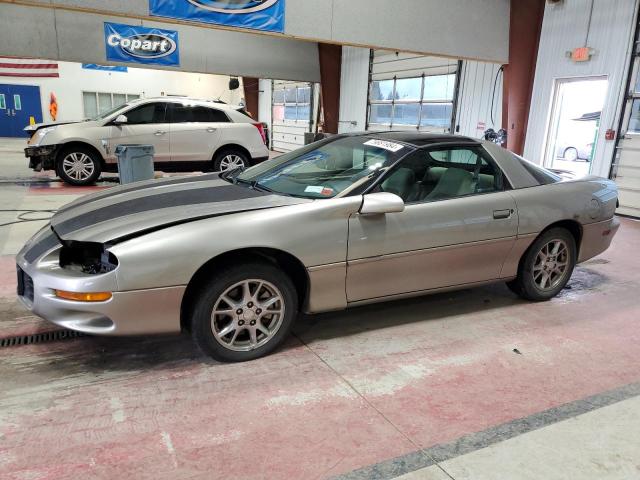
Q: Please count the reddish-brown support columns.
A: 3